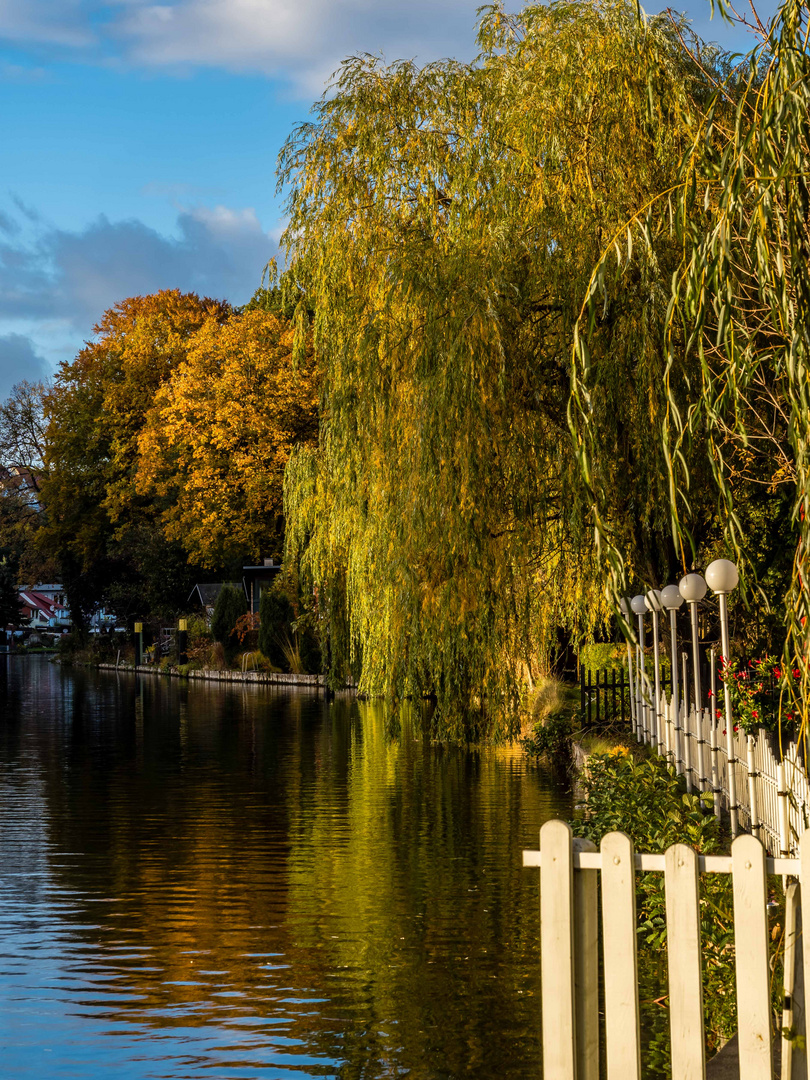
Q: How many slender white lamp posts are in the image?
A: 6